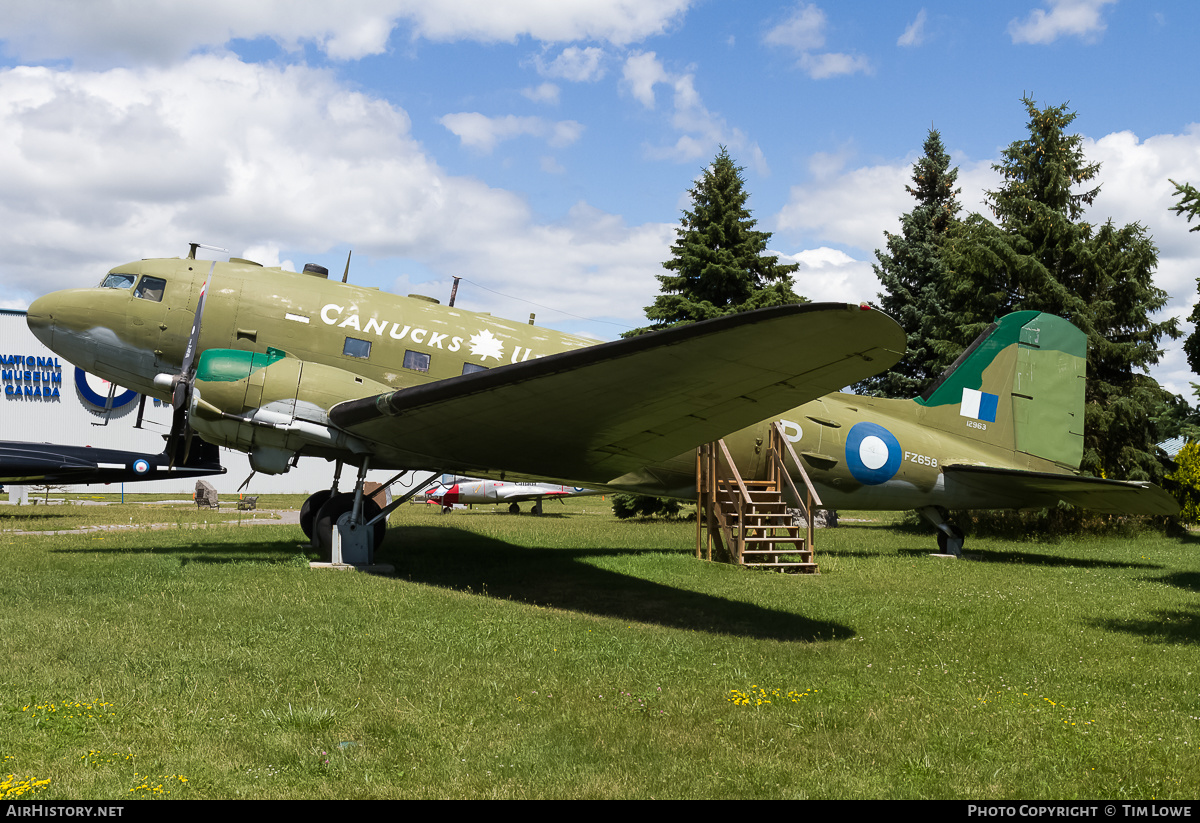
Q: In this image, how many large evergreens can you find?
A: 3